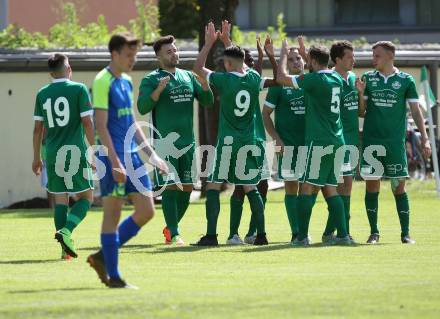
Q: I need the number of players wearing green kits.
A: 8